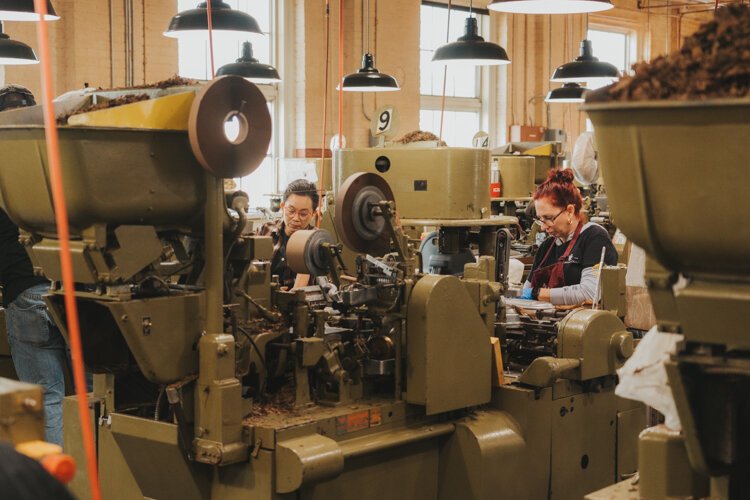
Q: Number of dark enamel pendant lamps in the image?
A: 9